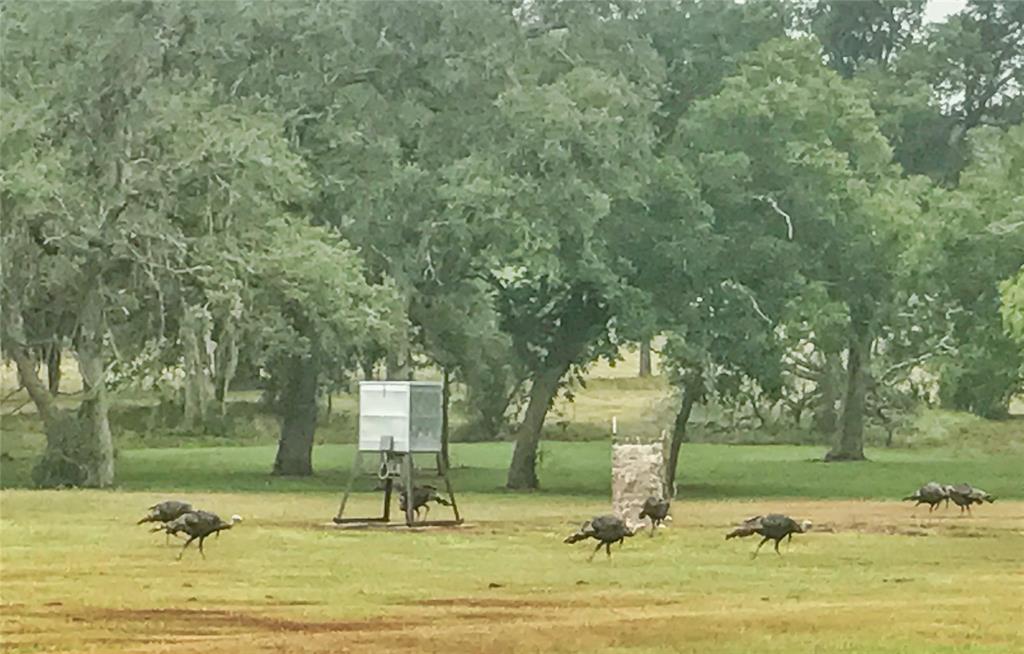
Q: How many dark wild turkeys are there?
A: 8